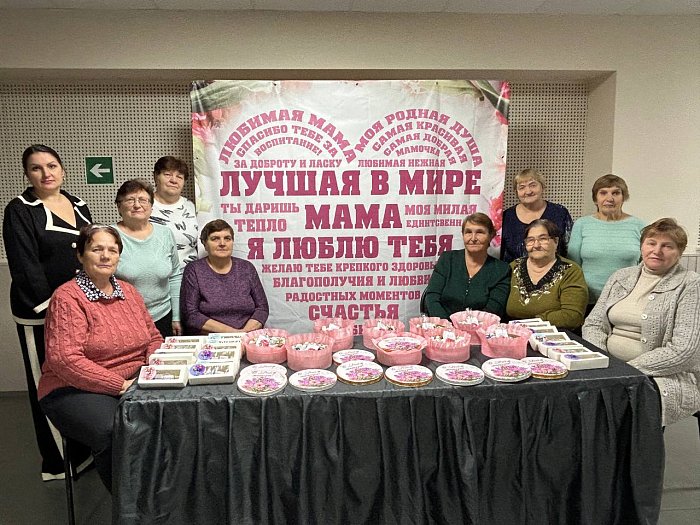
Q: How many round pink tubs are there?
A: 9